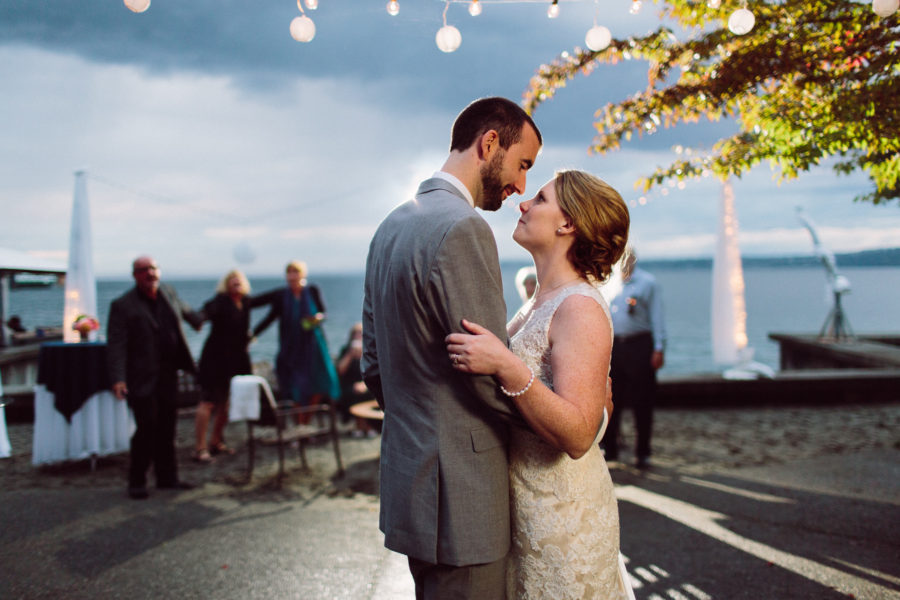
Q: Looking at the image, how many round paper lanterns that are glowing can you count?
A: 6